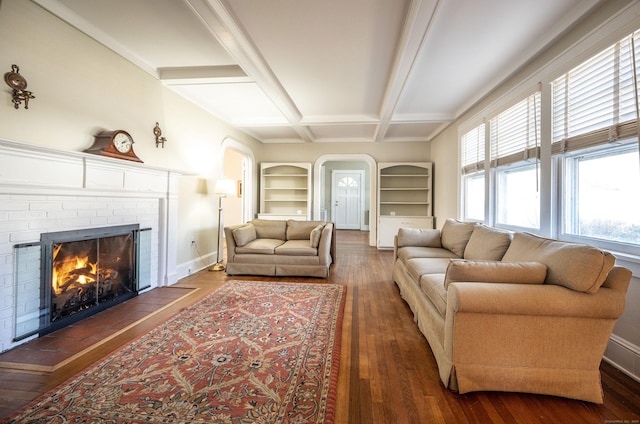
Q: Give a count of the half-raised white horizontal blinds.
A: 3